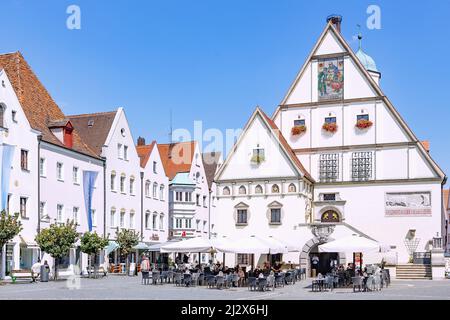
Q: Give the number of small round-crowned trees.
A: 4